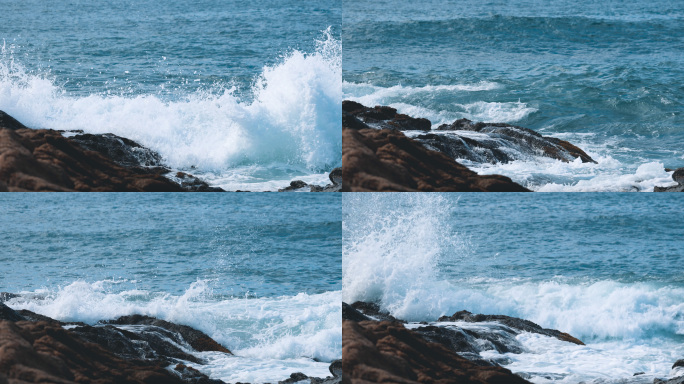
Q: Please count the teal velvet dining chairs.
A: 0